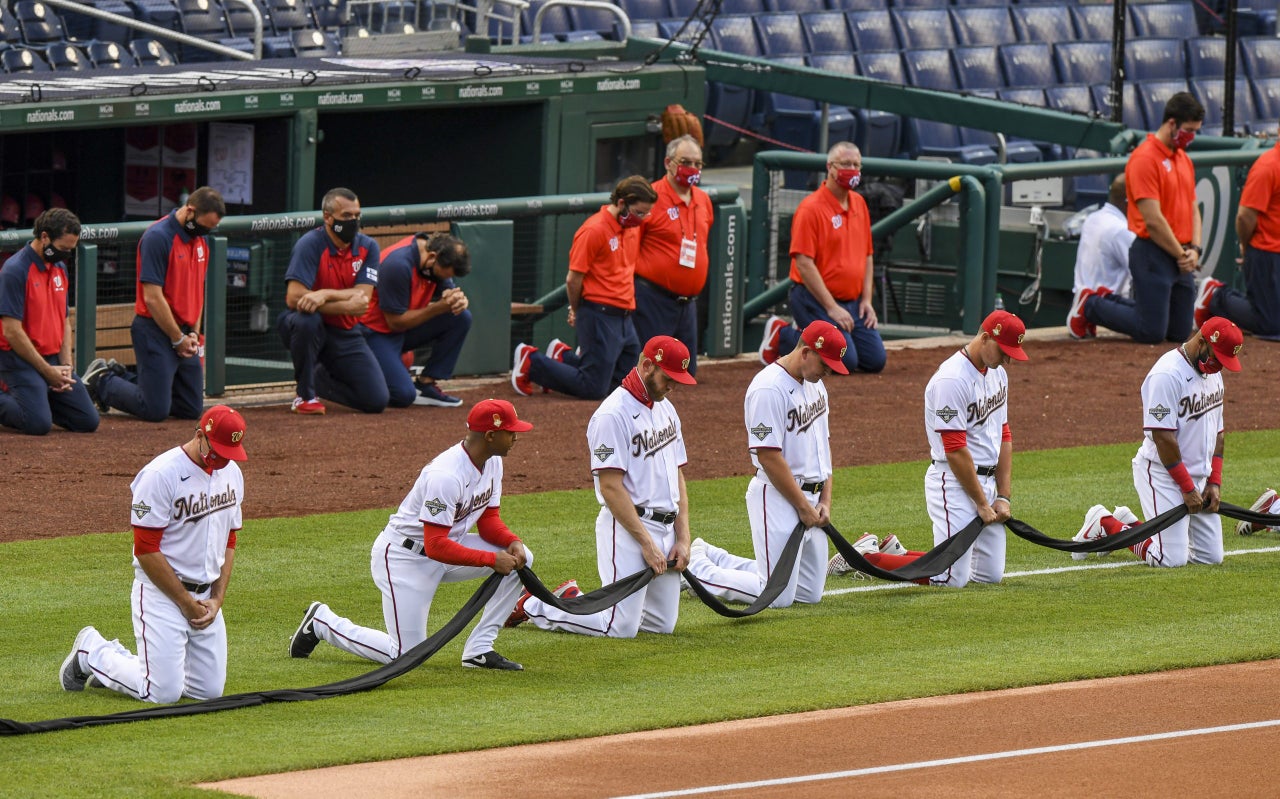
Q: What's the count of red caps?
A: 6